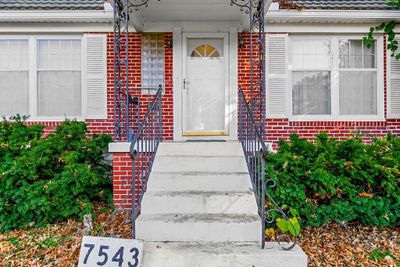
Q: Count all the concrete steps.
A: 6